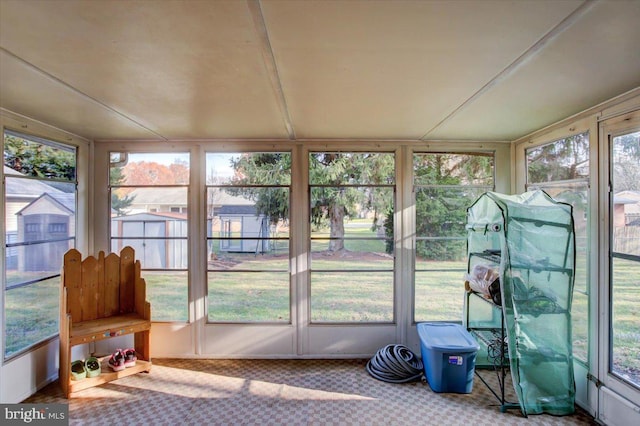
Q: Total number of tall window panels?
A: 7